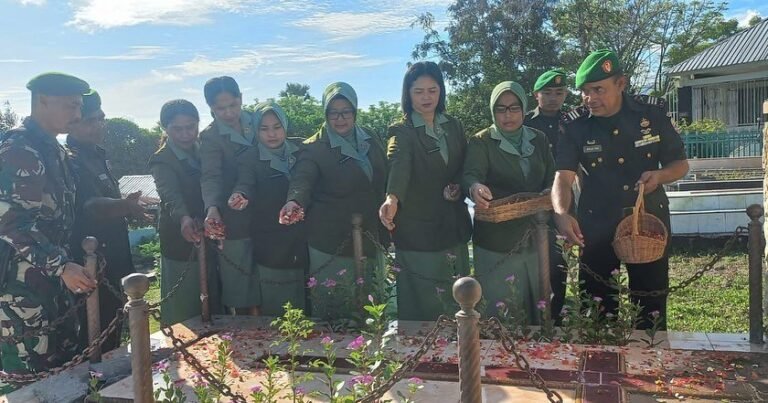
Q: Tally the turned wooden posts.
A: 7